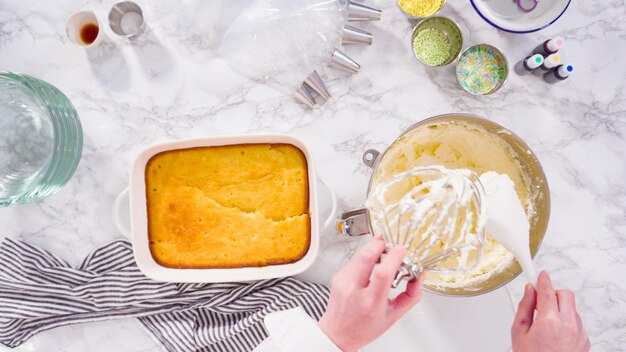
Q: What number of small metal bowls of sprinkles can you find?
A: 3